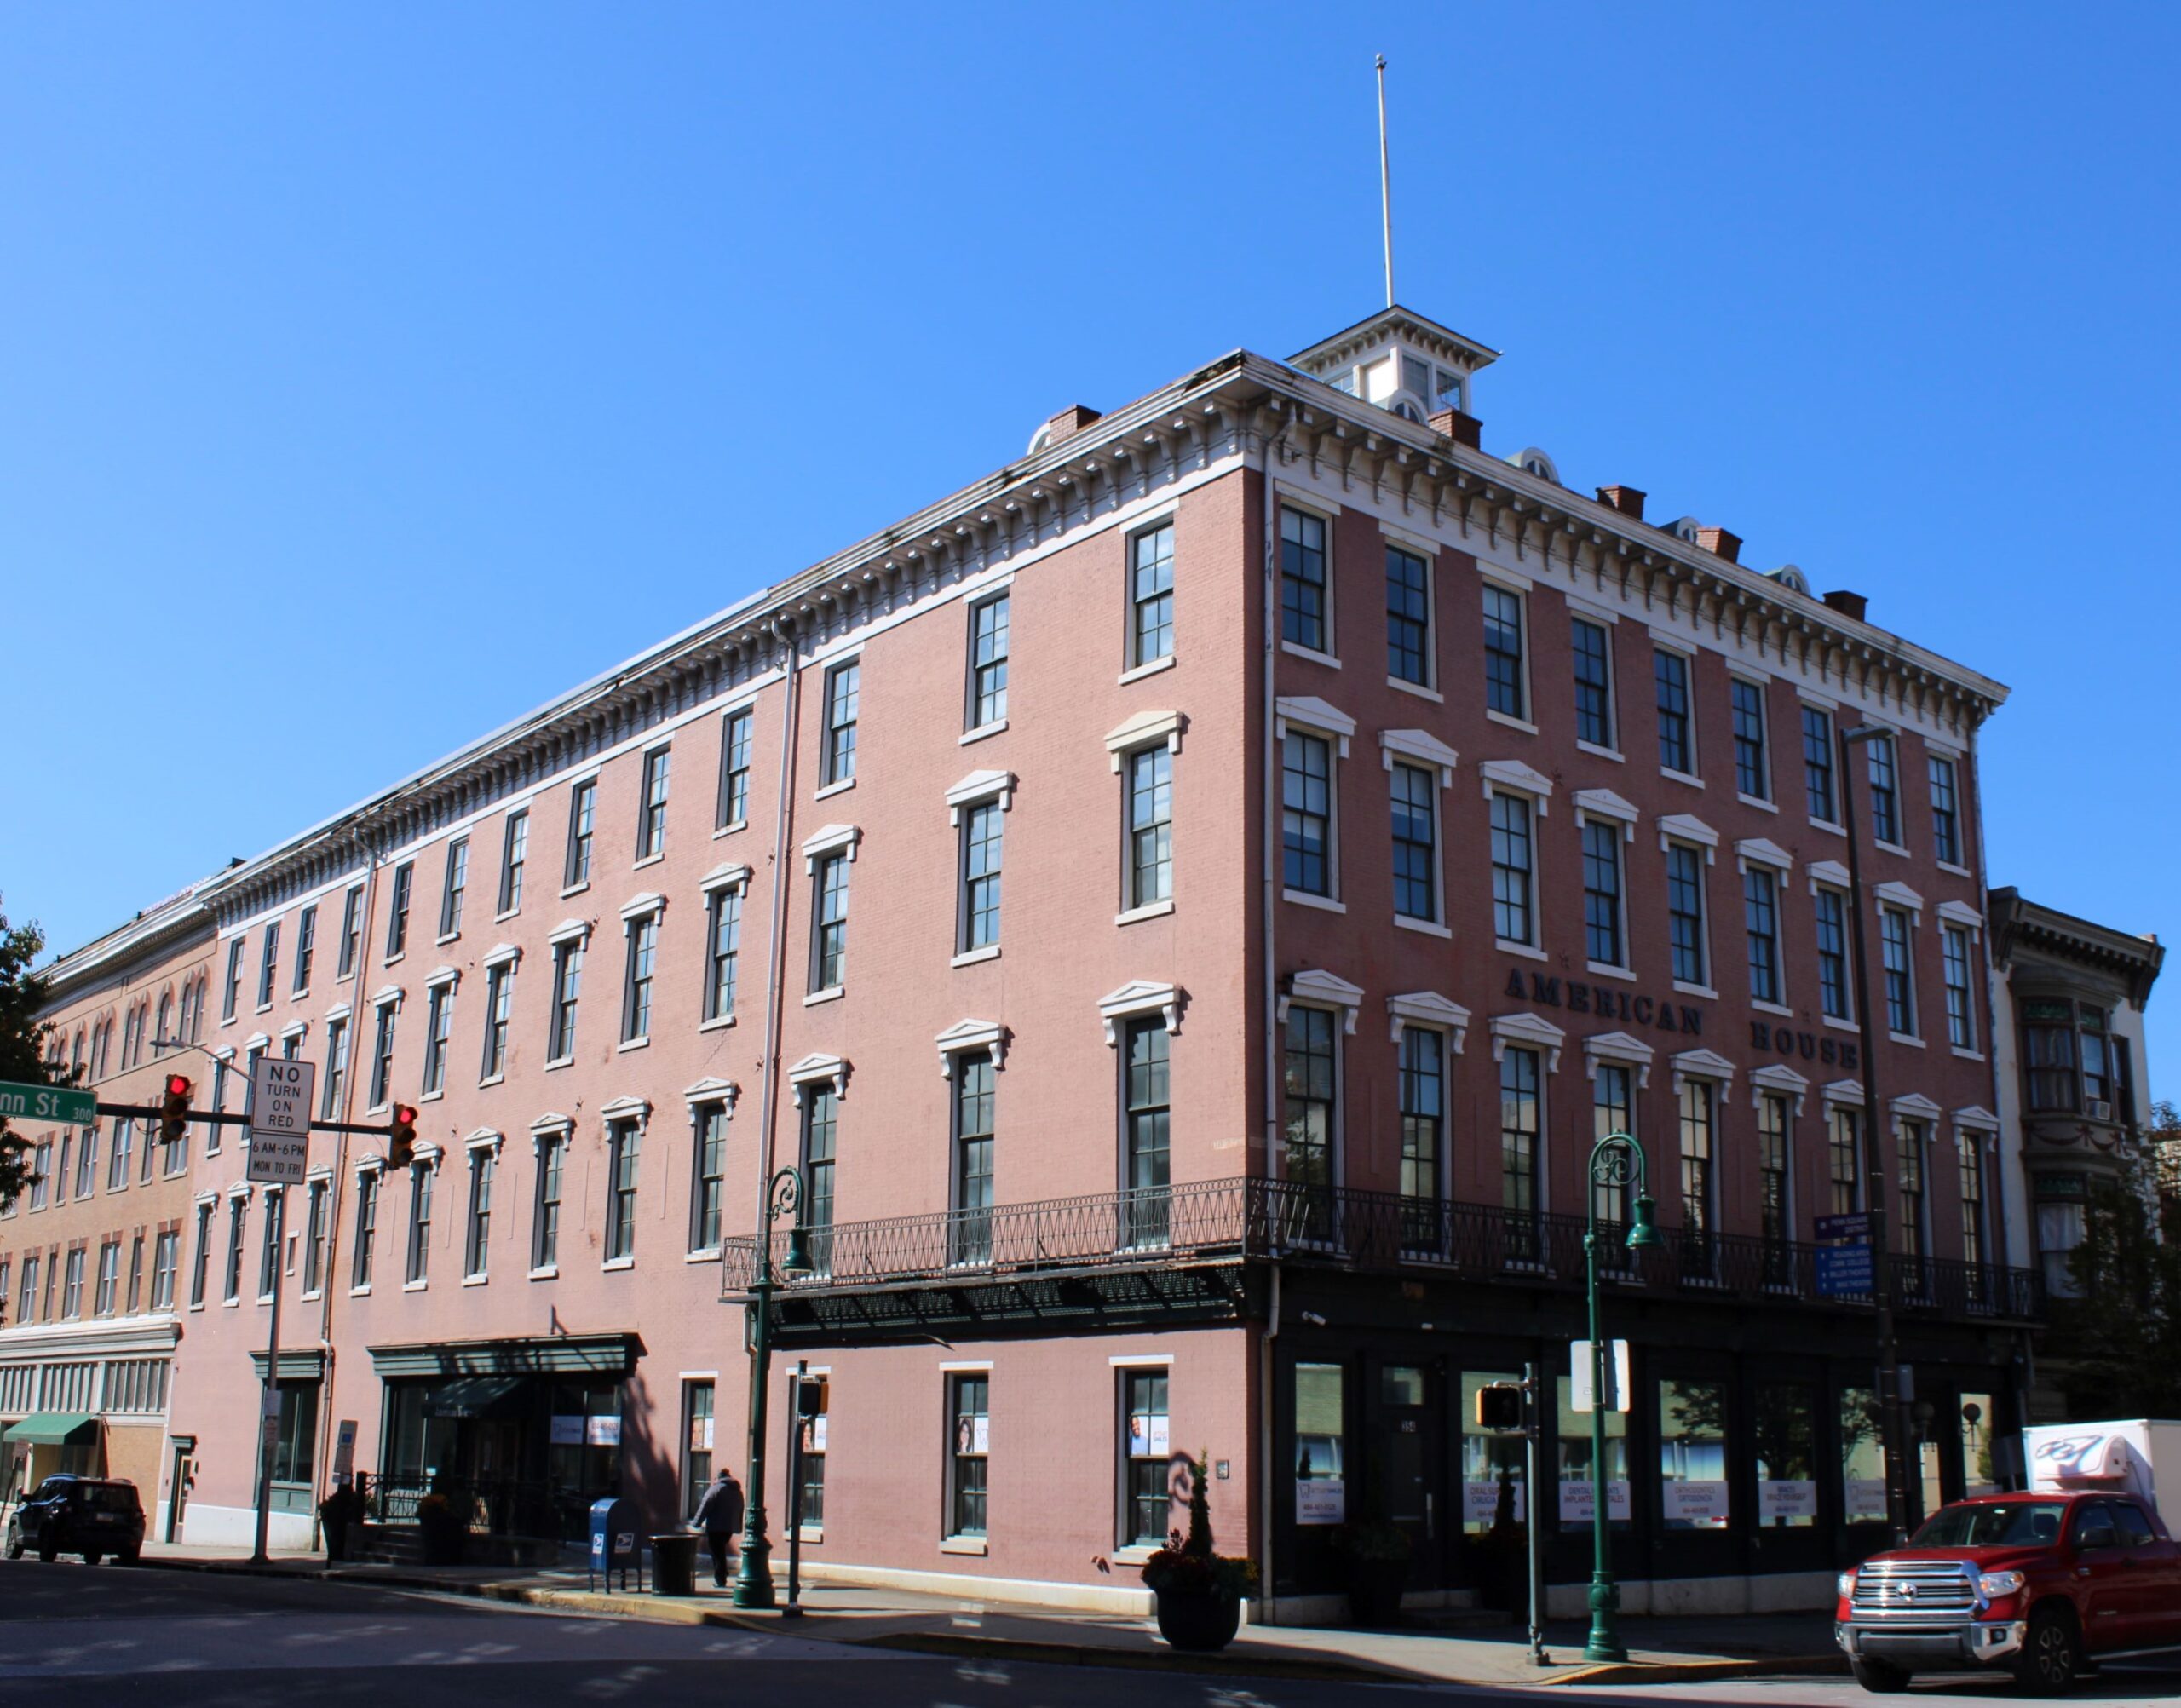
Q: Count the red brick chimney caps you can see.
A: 5